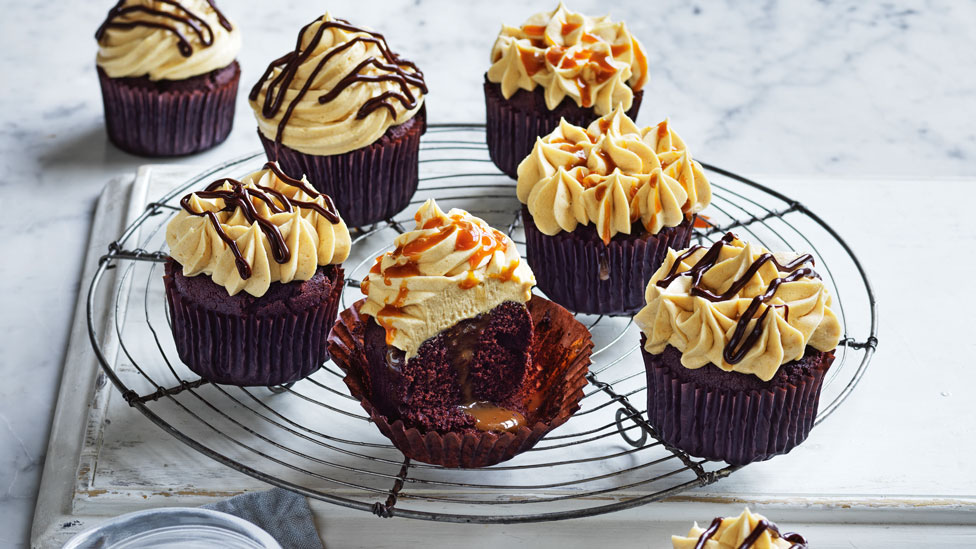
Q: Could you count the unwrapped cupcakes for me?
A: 1